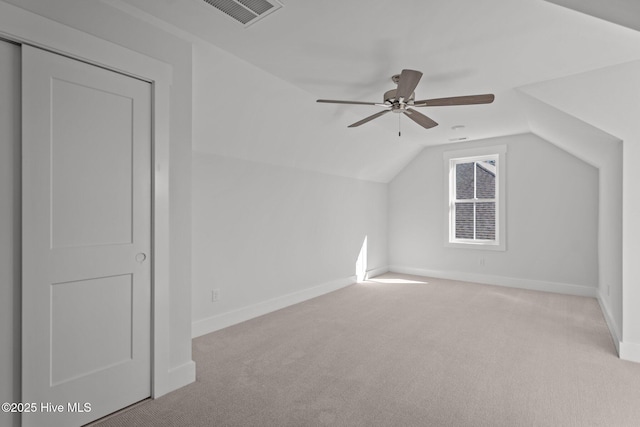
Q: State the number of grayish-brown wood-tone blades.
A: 5